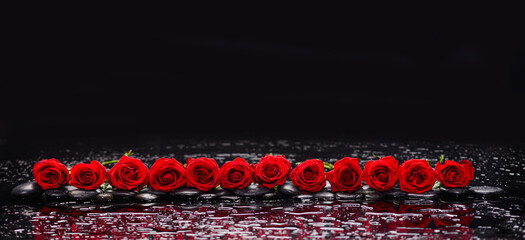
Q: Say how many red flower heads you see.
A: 12